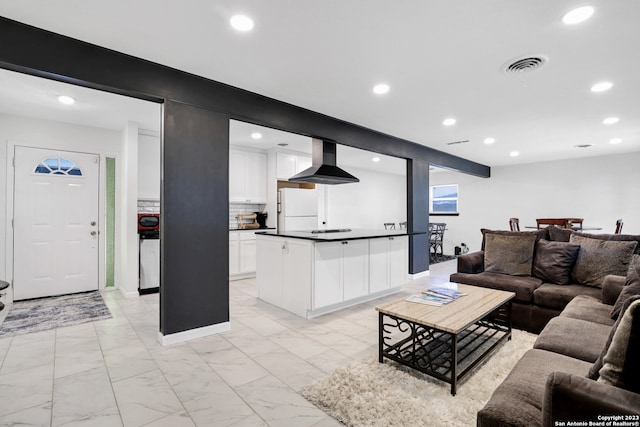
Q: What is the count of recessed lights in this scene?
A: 12